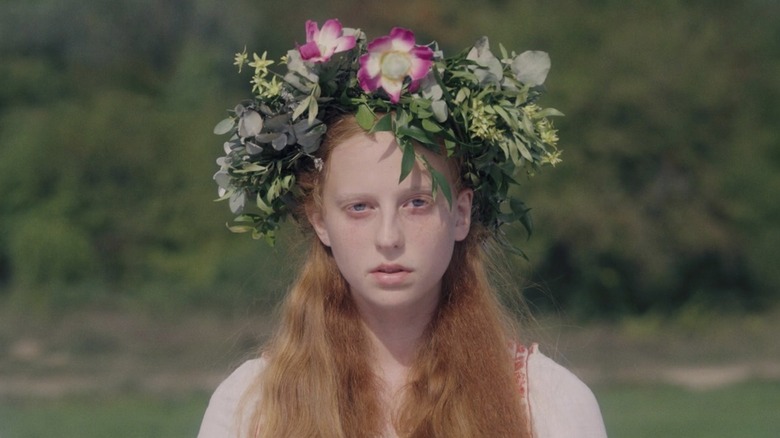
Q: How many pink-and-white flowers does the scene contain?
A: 2